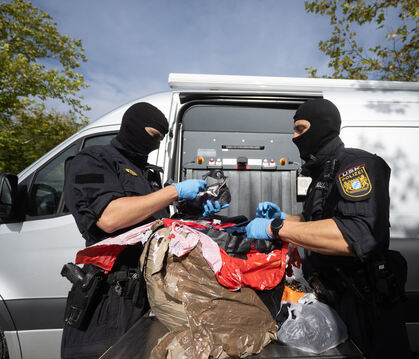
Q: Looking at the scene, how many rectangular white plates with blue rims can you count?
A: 0